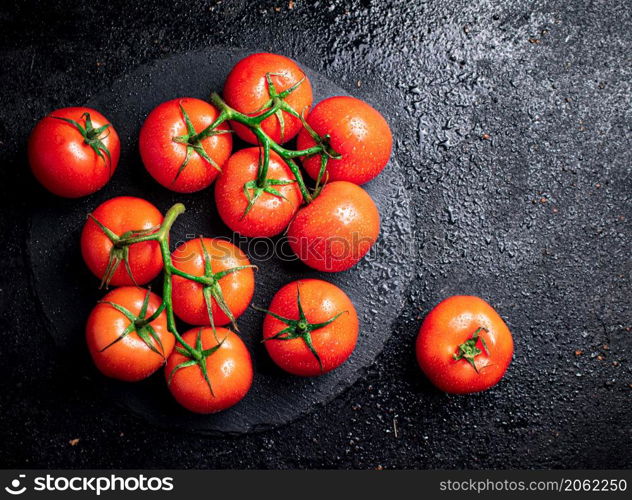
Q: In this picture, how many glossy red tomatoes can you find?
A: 12